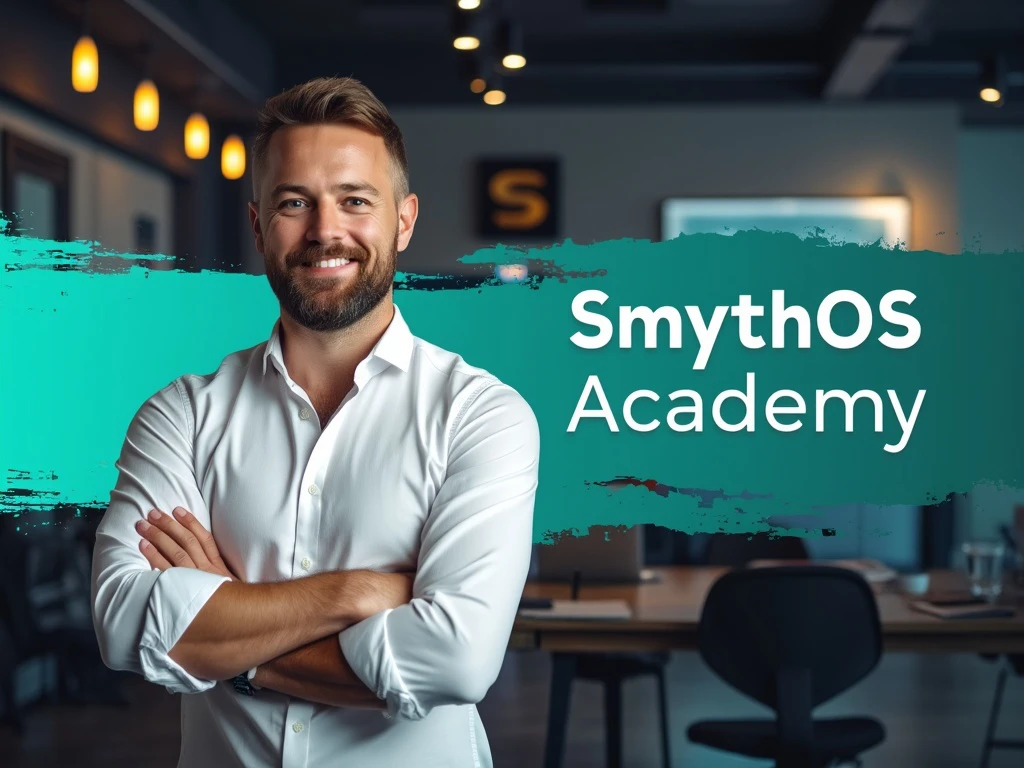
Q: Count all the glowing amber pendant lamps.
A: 4